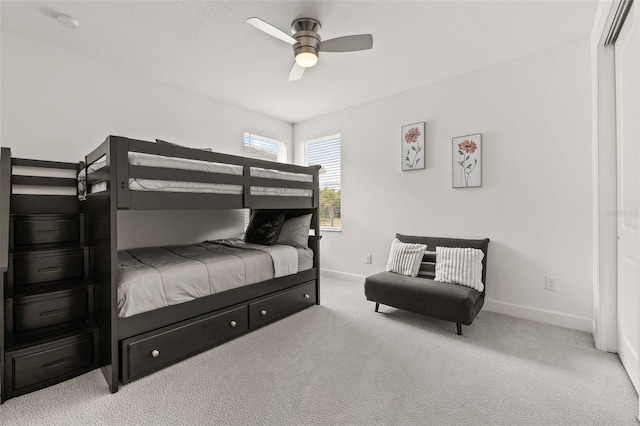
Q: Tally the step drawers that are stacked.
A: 4